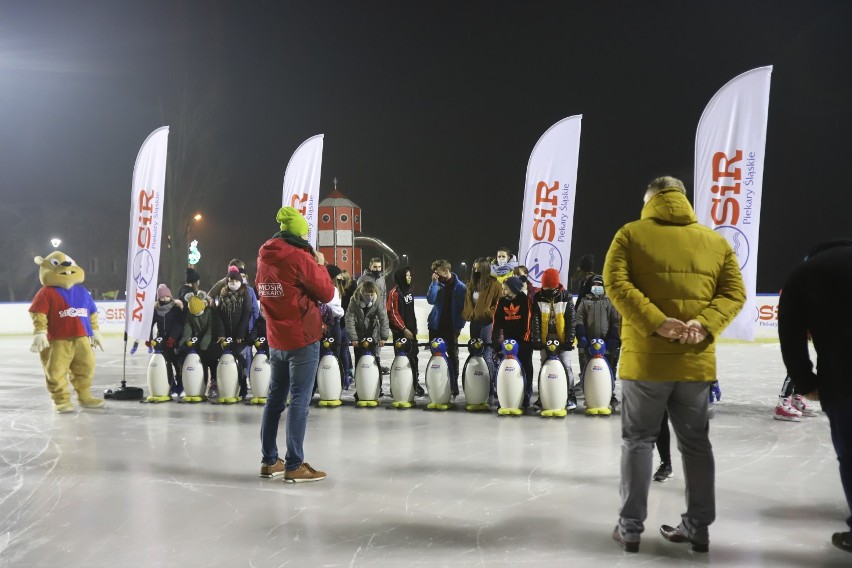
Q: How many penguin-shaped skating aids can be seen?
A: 12